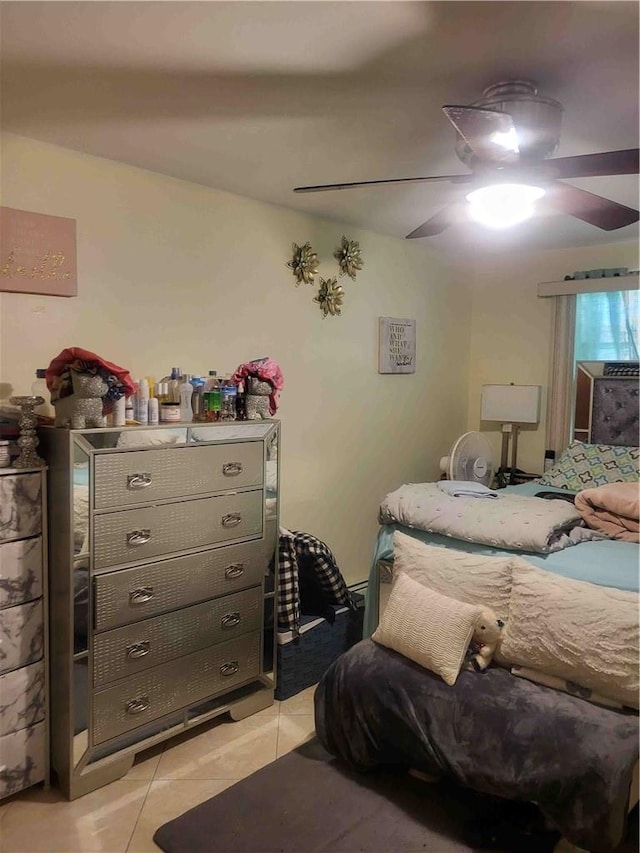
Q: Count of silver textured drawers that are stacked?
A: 5